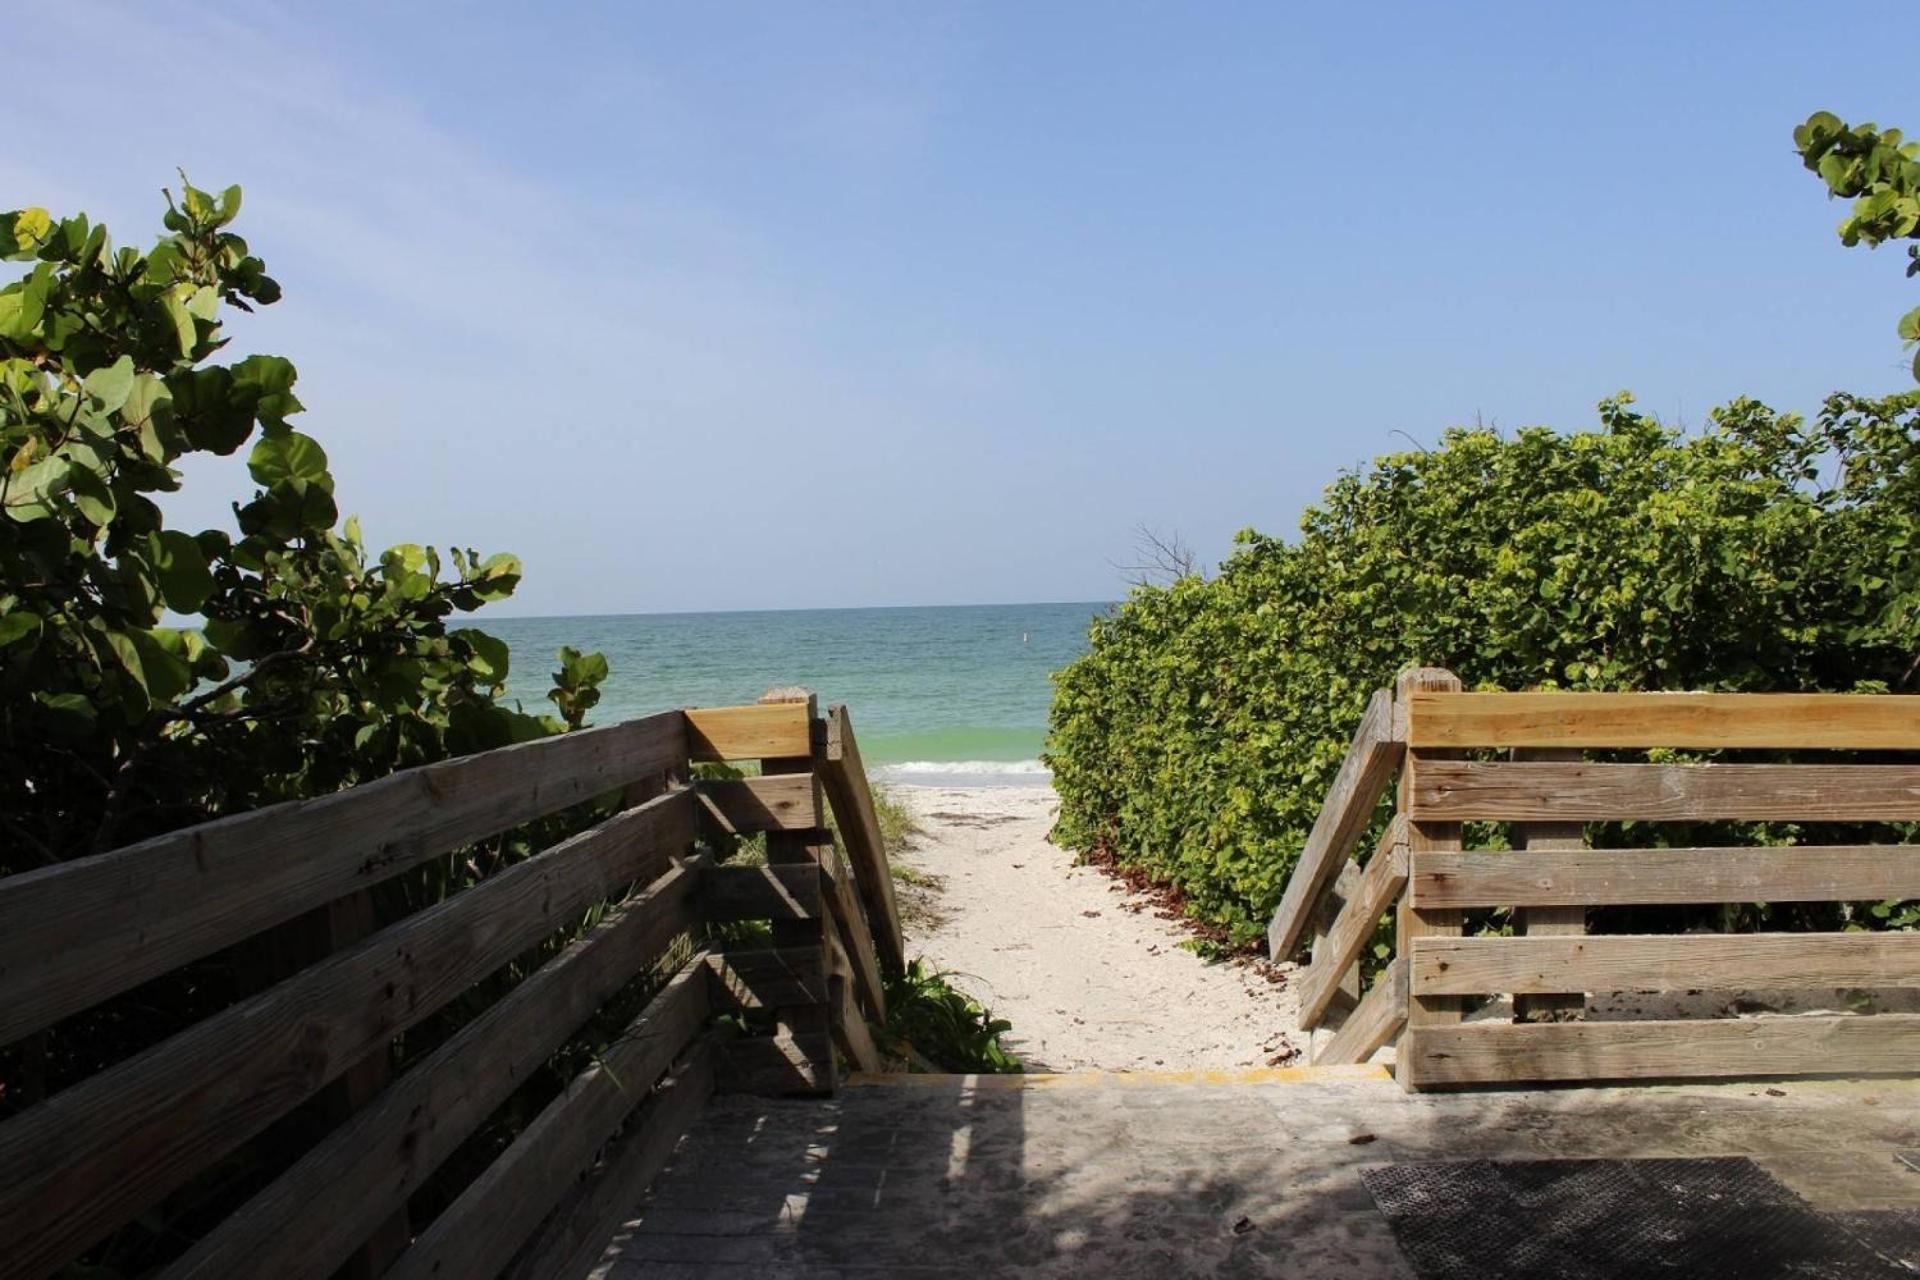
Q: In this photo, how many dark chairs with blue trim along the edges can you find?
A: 0